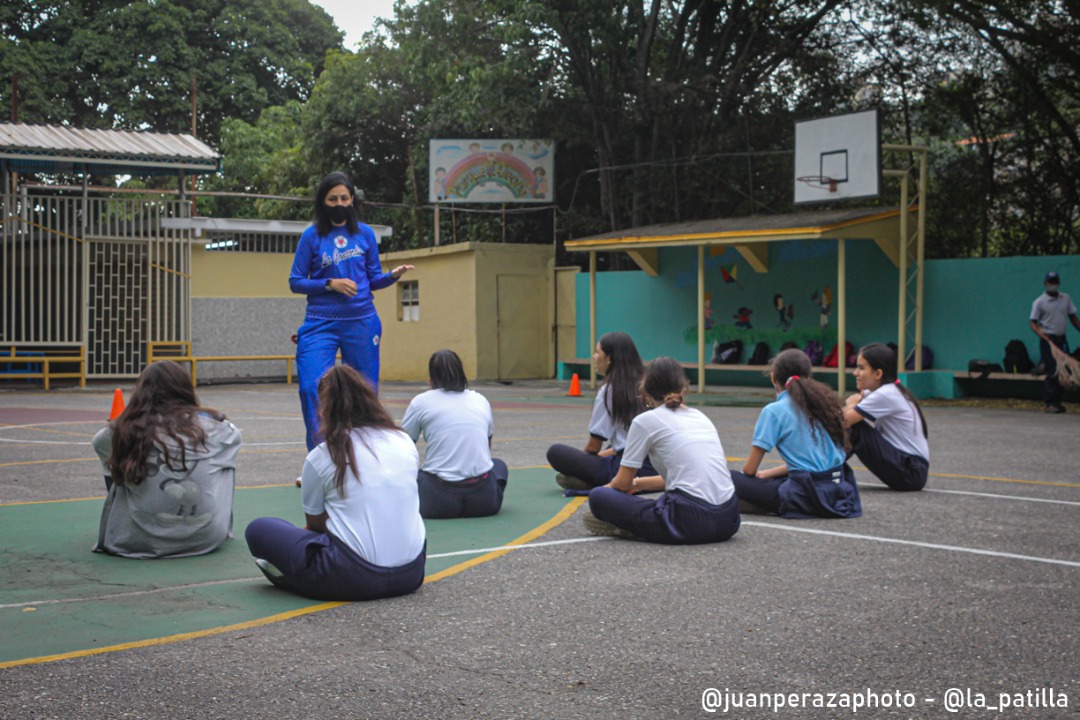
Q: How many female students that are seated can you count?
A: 7